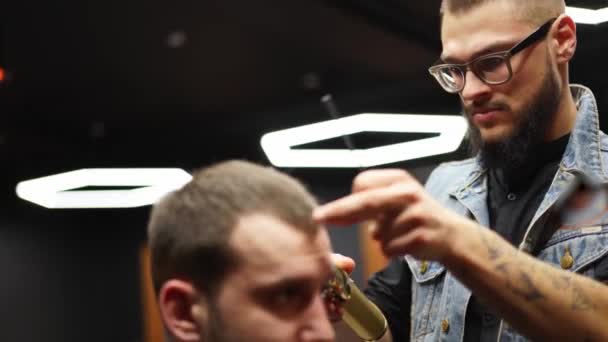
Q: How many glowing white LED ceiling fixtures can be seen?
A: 3